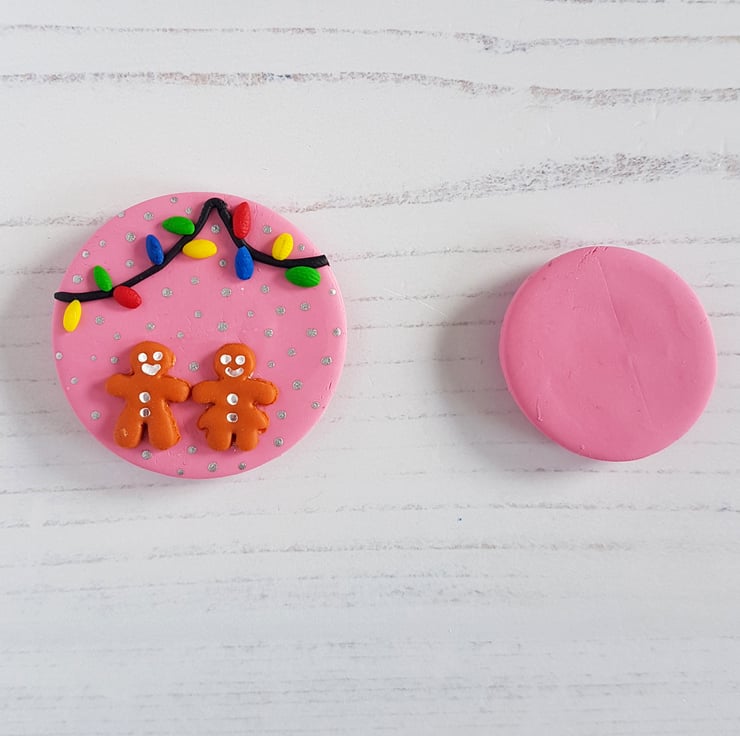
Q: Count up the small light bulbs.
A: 10